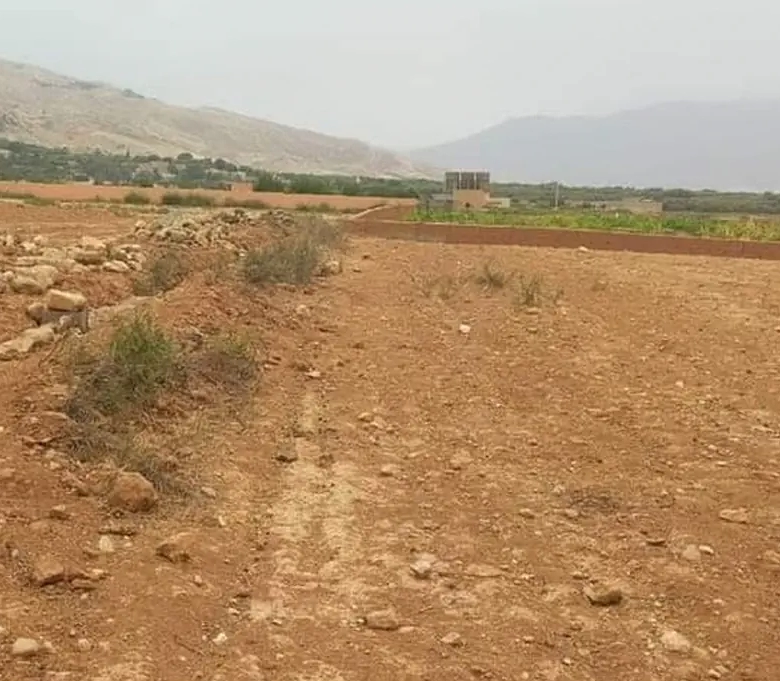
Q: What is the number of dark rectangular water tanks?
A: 3